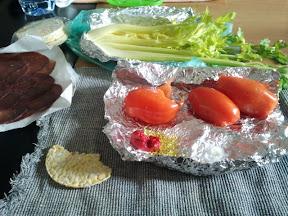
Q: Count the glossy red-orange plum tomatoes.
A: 3